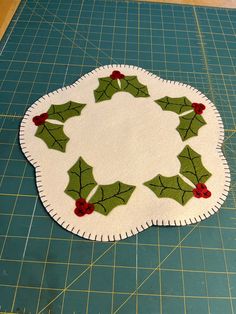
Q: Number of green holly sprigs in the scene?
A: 5